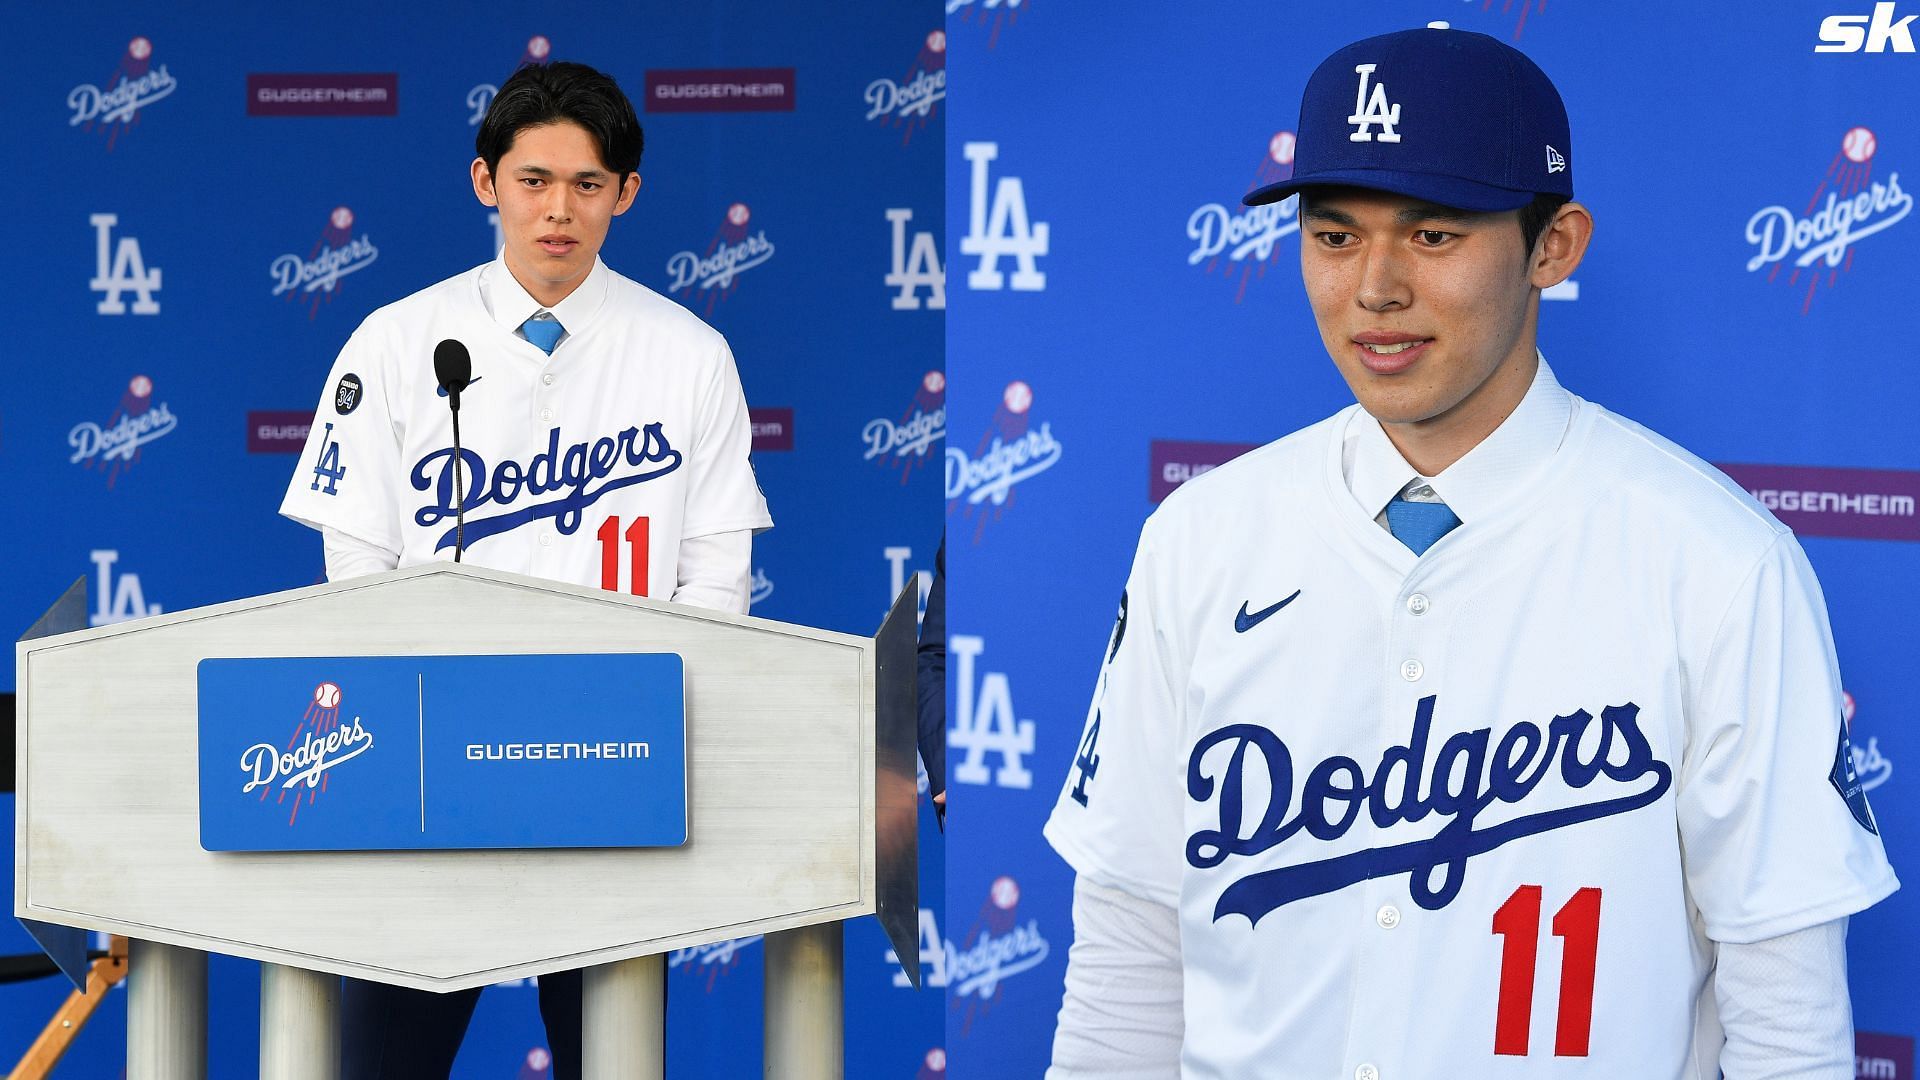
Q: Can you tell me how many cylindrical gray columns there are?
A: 4